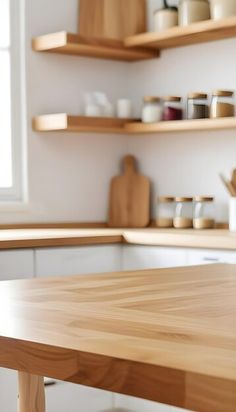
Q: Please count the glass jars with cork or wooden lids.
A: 7